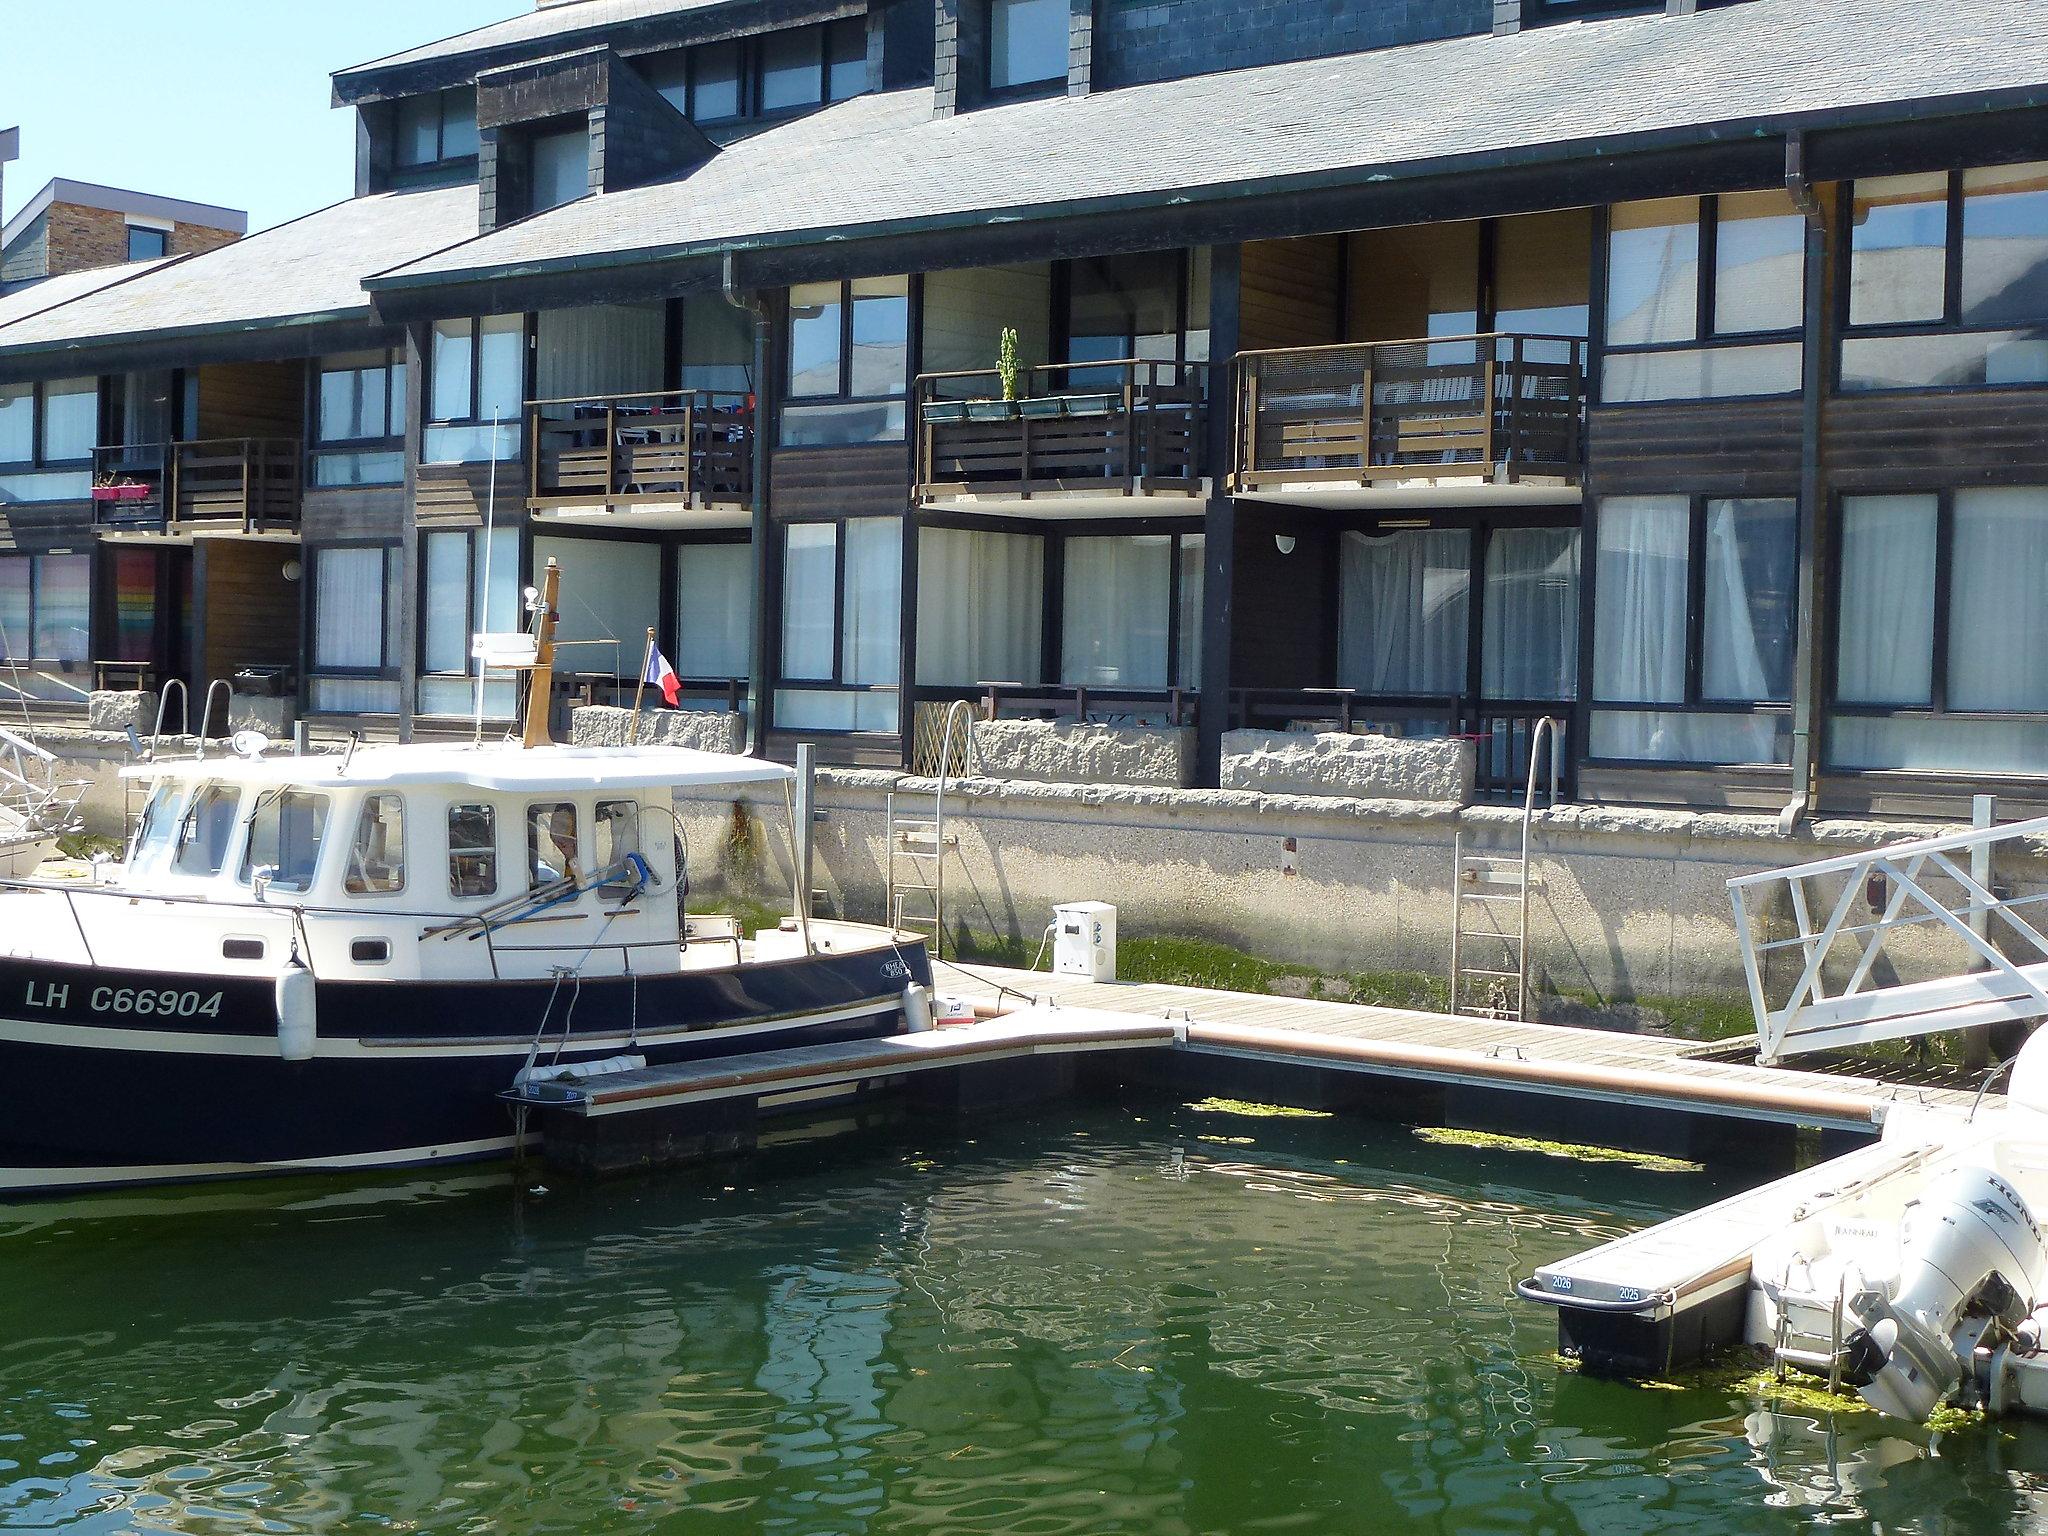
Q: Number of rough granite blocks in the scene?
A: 5